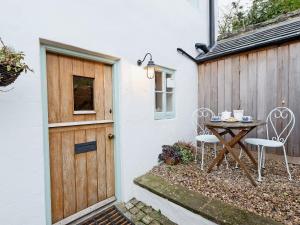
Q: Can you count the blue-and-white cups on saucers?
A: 2